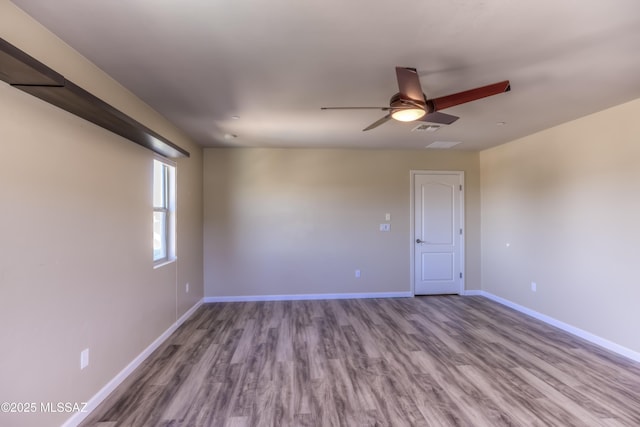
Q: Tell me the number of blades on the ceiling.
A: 5